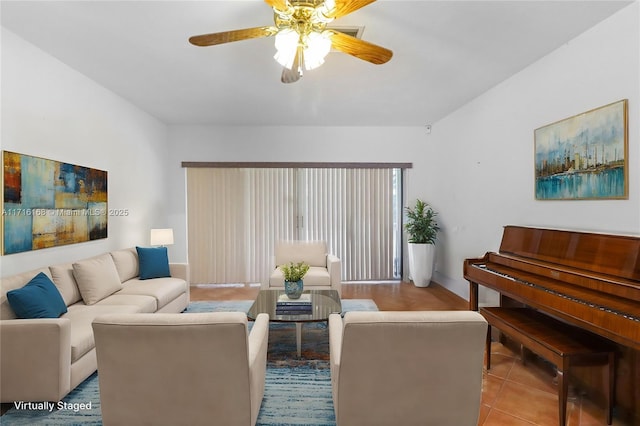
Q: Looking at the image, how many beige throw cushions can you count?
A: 1